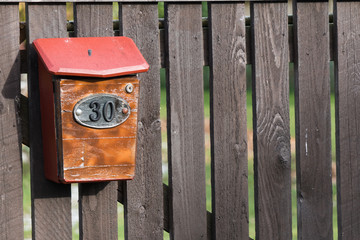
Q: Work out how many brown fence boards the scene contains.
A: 9